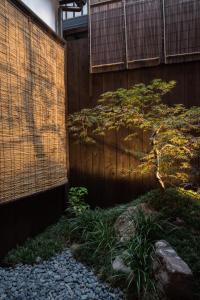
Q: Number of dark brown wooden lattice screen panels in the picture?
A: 3